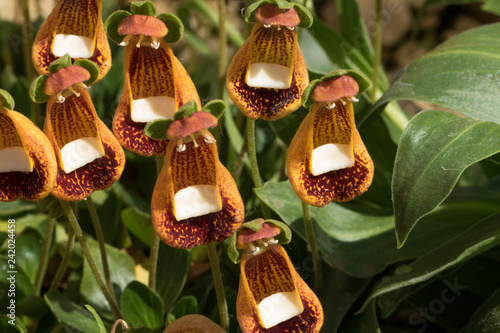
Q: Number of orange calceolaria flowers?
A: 8